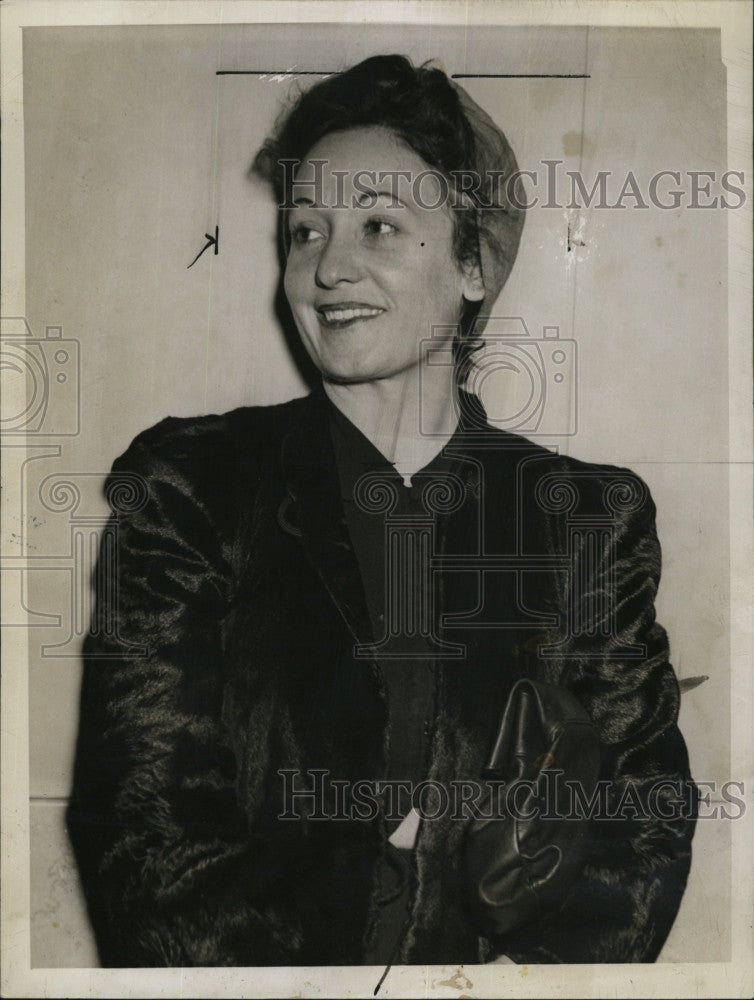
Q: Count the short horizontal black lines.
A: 2